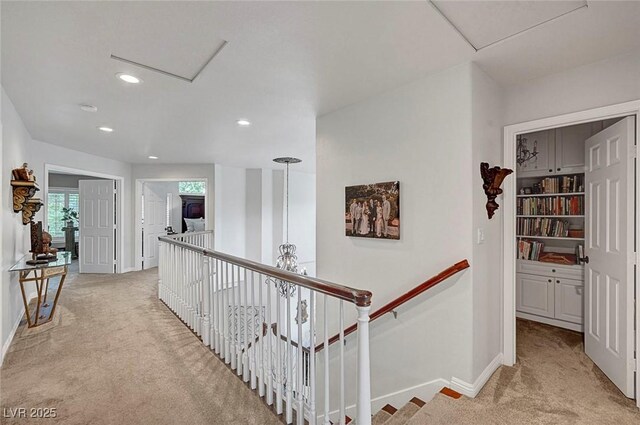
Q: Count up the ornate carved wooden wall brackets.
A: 3